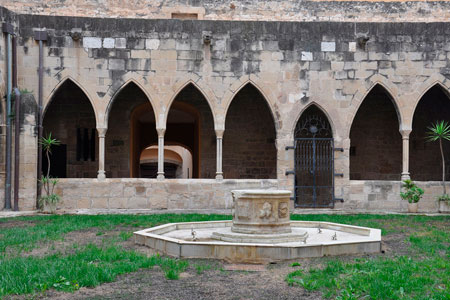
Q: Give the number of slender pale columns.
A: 4